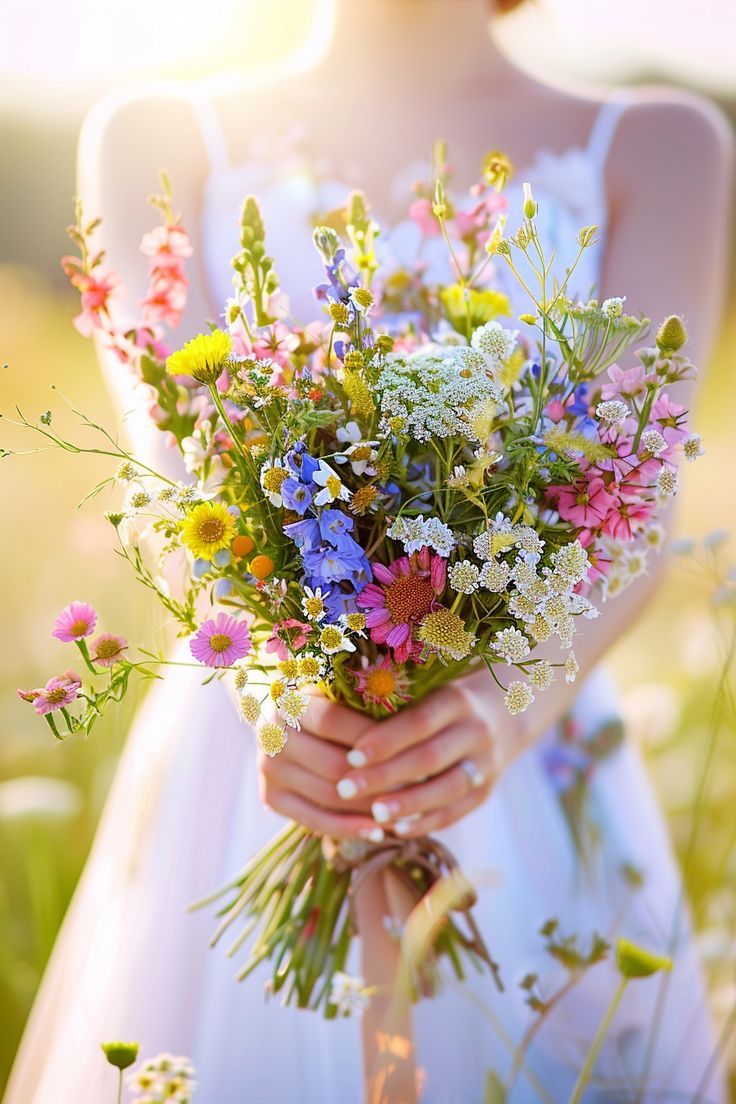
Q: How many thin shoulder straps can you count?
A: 2